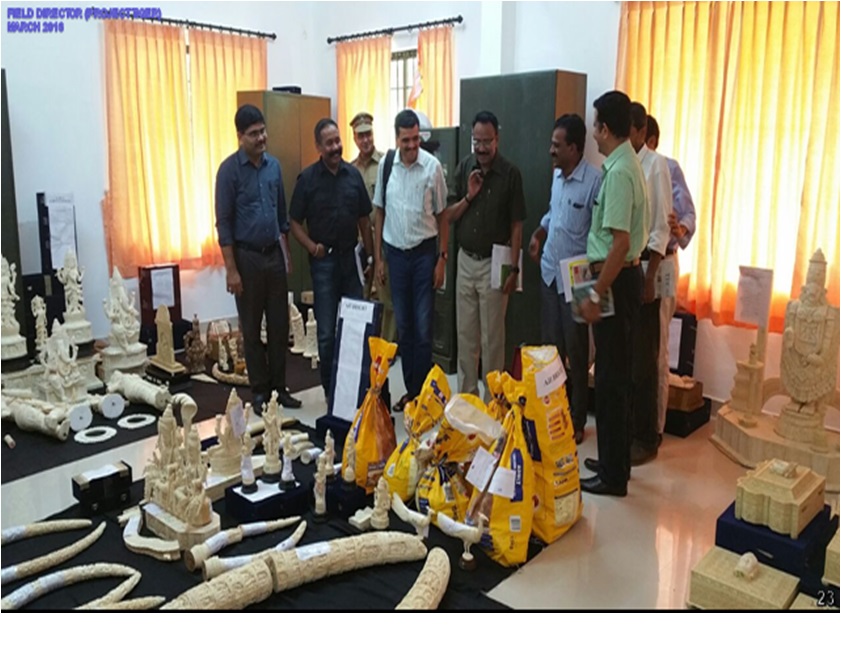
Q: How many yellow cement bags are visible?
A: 6